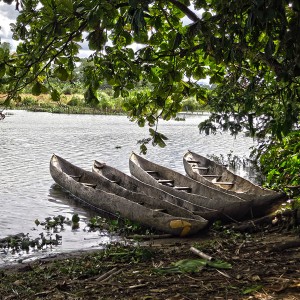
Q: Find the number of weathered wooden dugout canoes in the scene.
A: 4